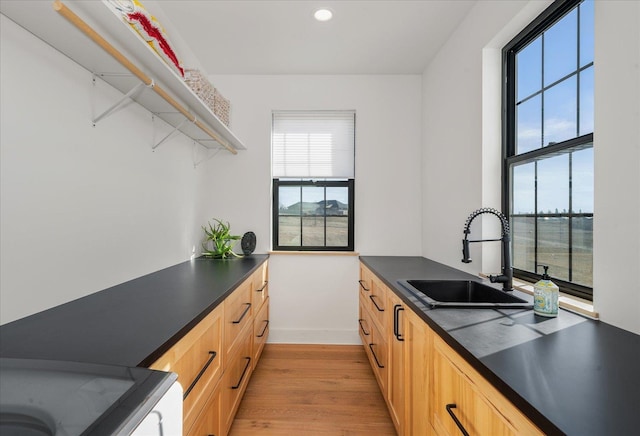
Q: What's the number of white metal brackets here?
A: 3